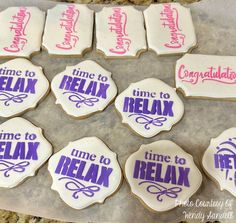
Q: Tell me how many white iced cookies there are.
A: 12